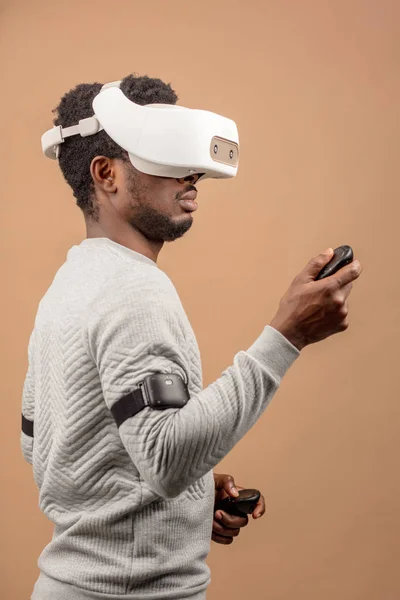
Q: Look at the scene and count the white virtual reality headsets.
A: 1